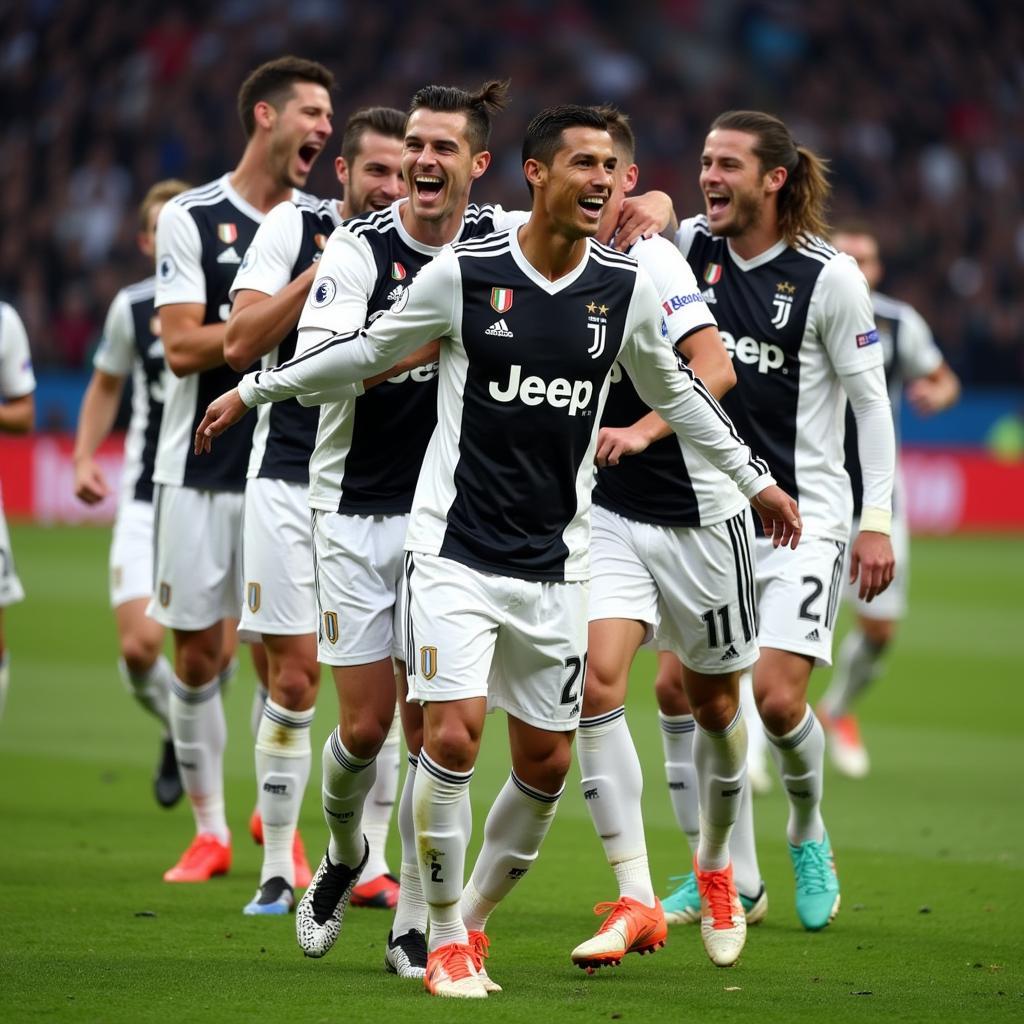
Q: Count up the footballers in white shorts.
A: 9